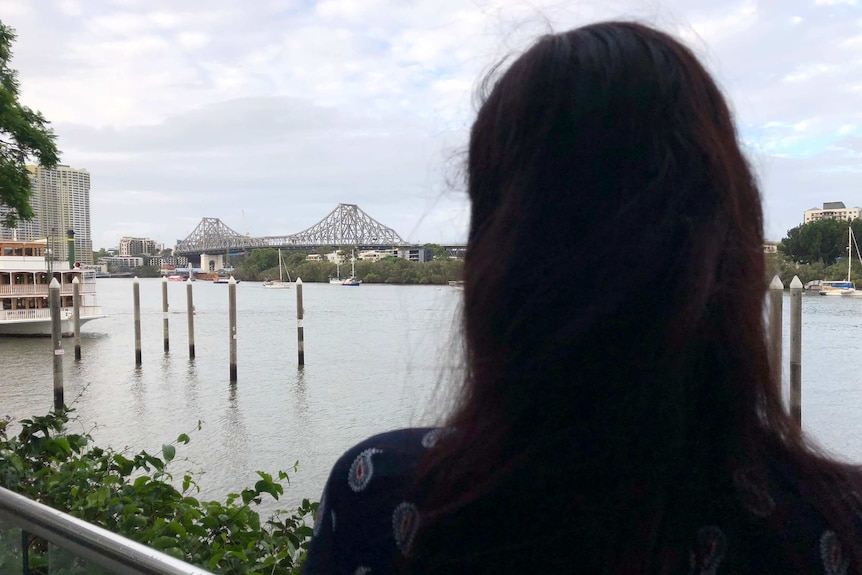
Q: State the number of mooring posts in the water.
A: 9